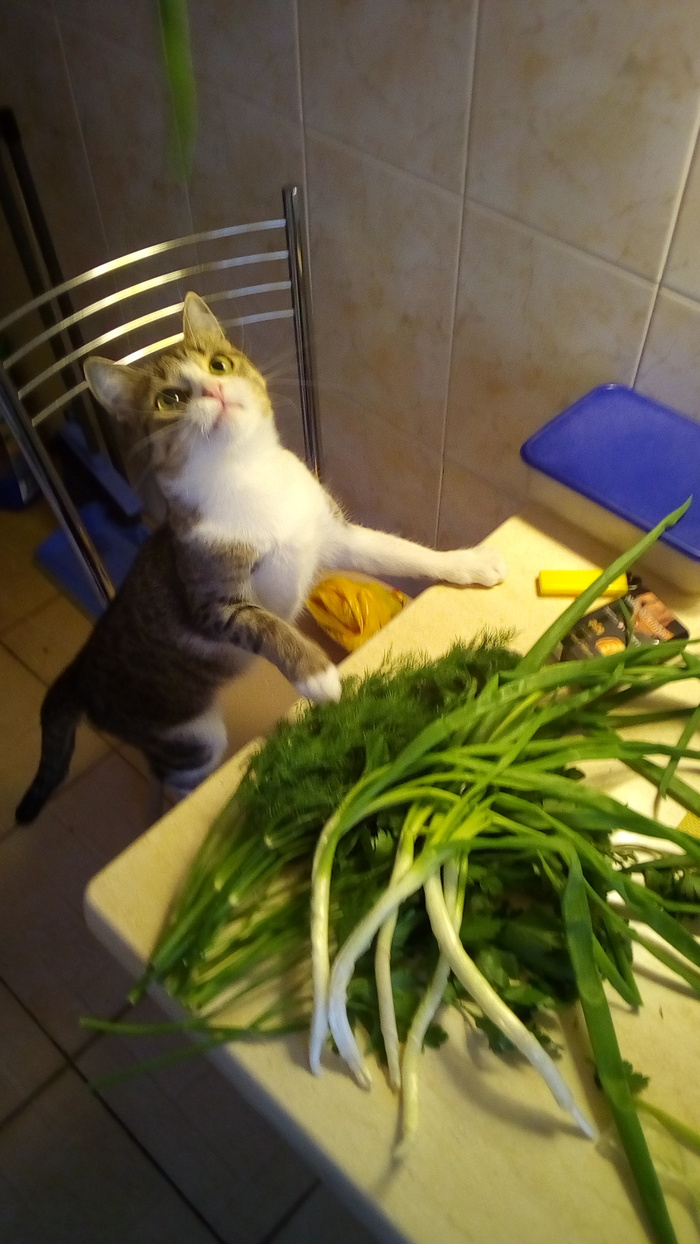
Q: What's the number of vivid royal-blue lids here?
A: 1